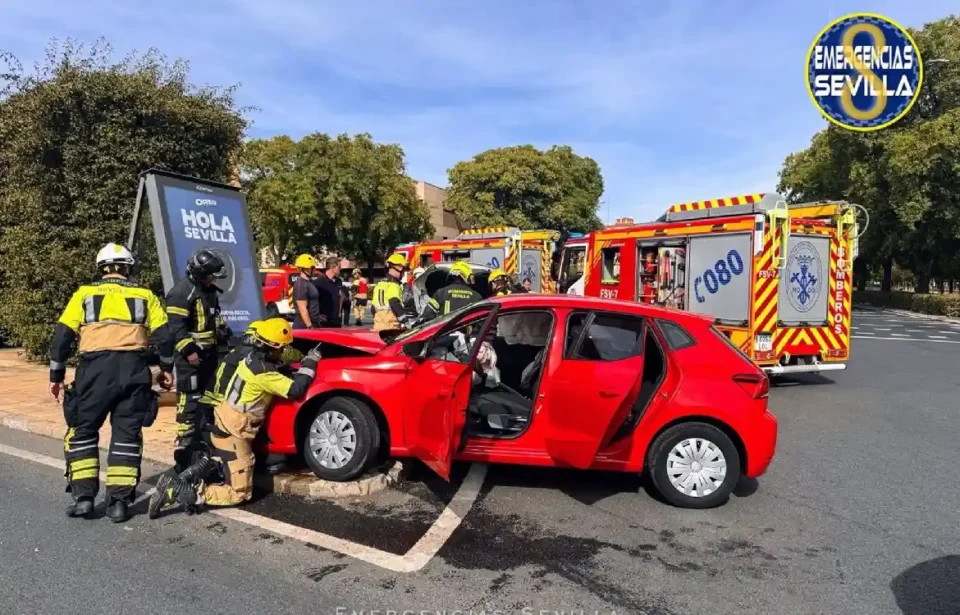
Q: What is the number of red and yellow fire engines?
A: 2